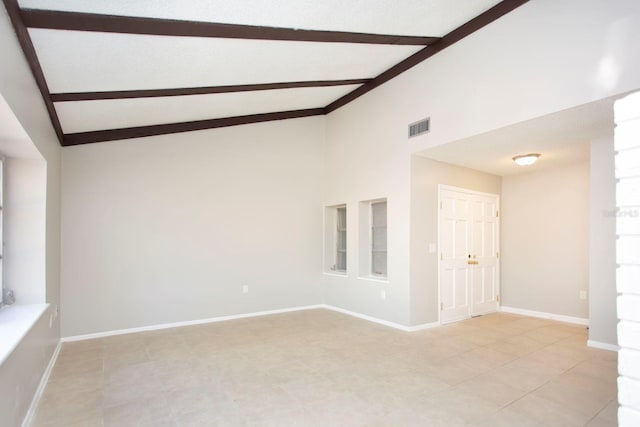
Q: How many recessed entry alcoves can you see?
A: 1